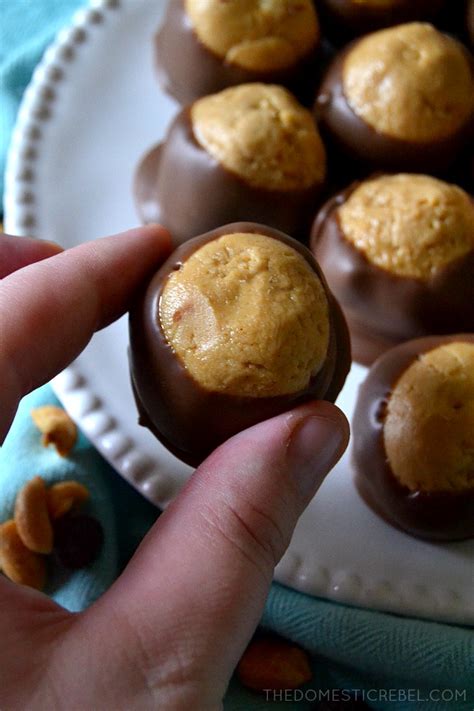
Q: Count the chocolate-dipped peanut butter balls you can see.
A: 7